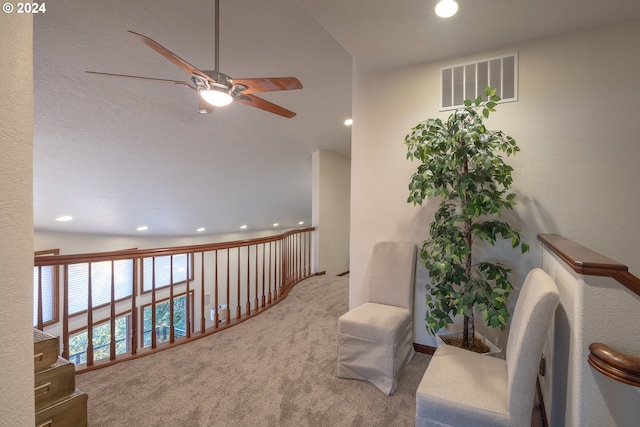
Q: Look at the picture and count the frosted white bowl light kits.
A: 1